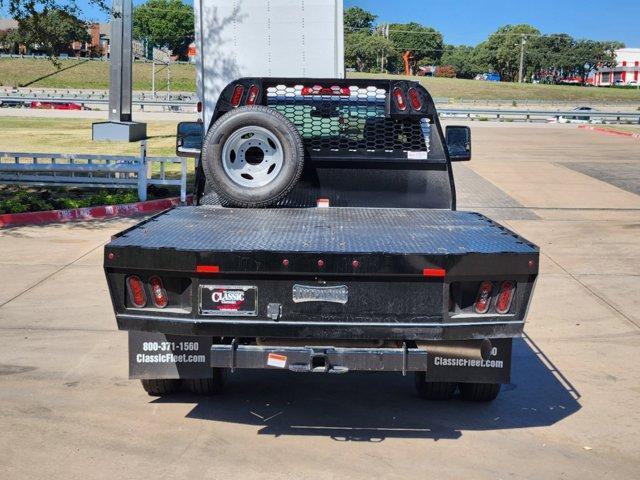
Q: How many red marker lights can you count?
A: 5